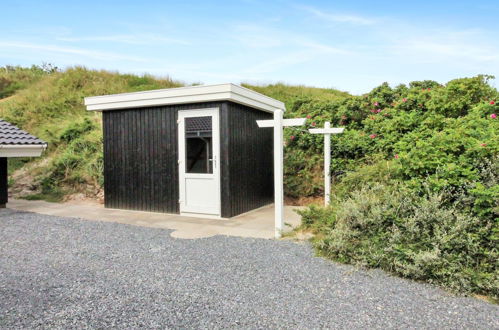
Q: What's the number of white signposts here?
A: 2